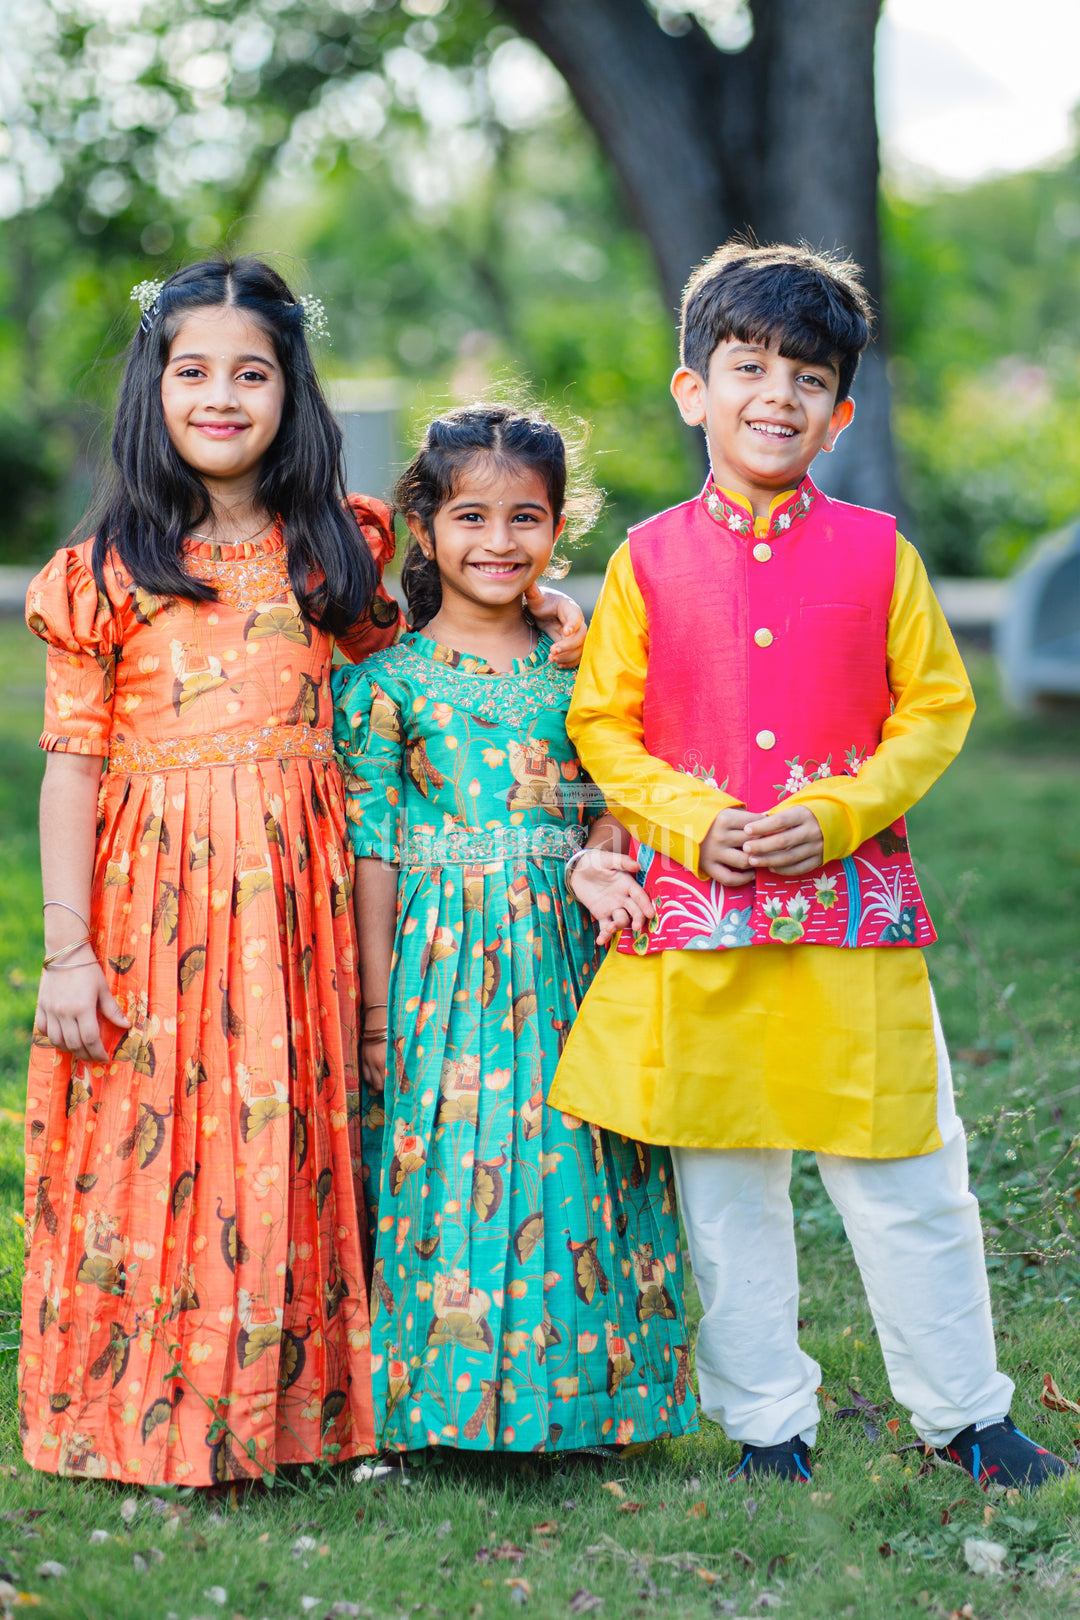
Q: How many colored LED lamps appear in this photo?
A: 0